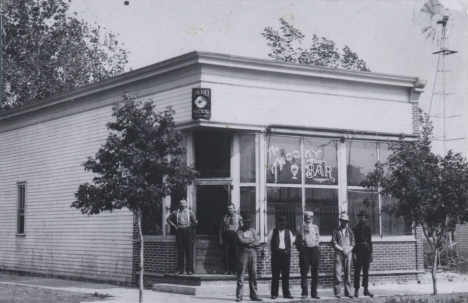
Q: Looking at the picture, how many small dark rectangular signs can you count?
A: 1